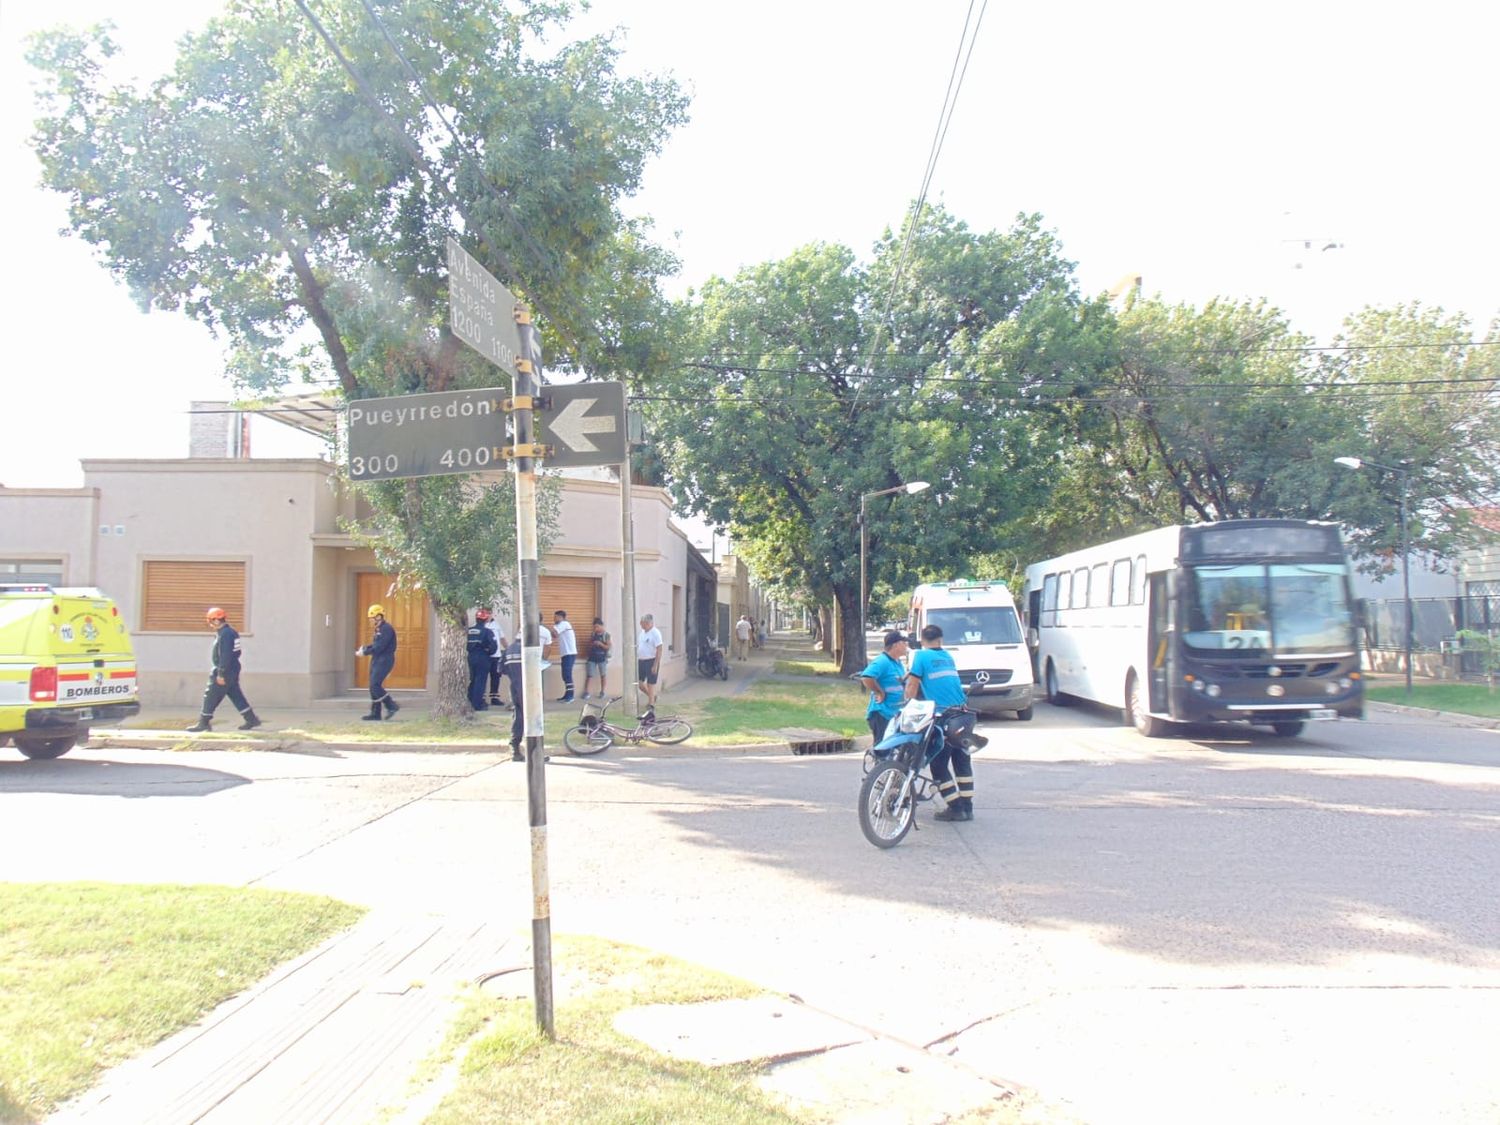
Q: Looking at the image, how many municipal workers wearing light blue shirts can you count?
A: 2